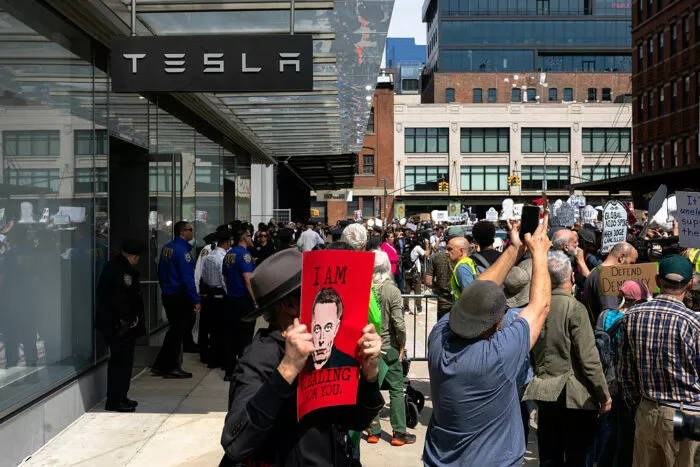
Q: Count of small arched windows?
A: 9